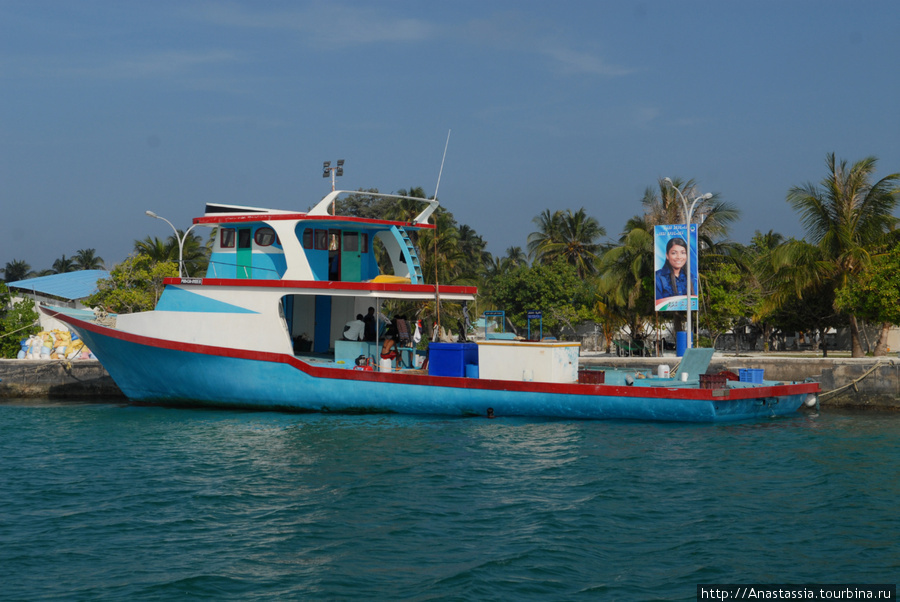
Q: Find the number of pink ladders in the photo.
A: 0